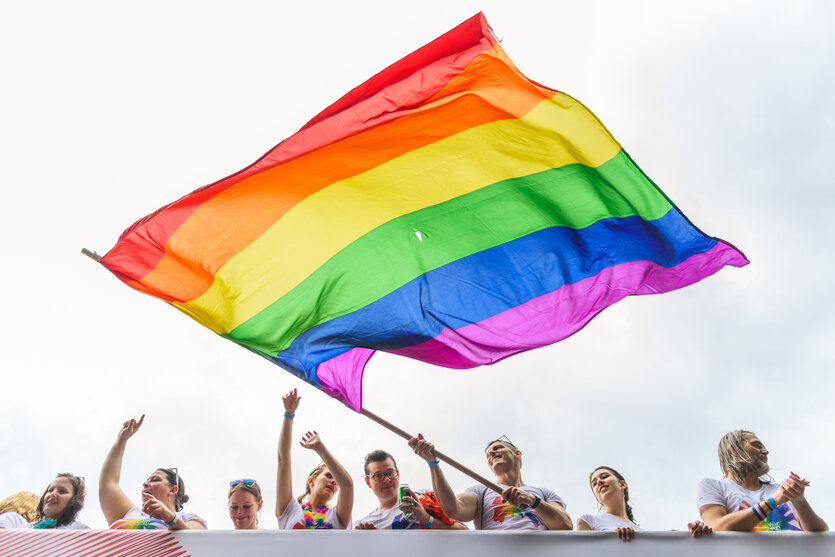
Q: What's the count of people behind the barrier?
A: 9